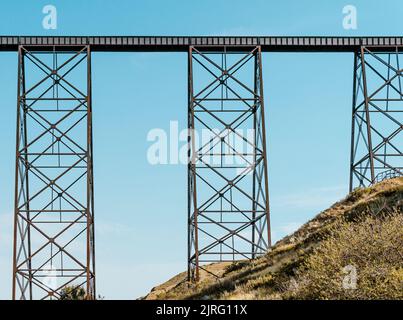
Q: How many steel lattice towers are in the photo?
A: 3